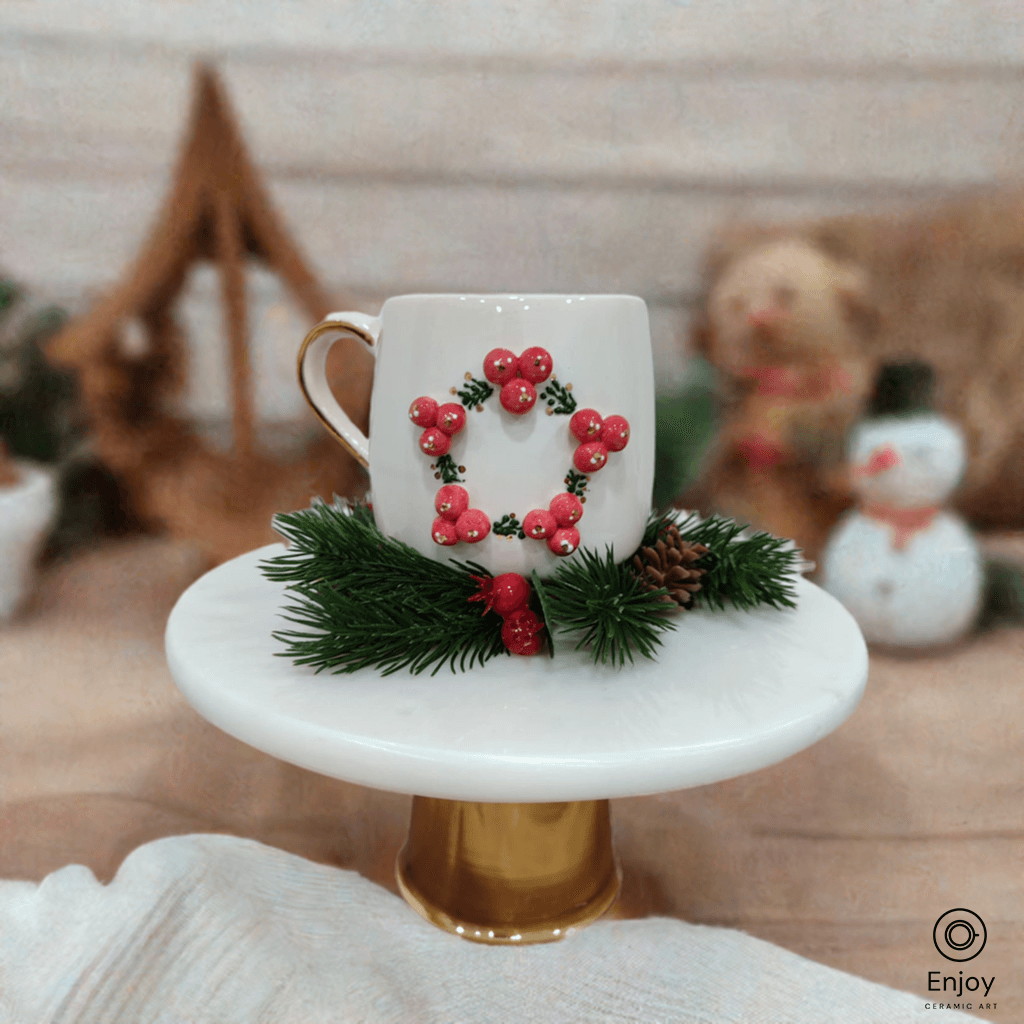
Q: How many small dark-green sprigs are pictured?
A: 5